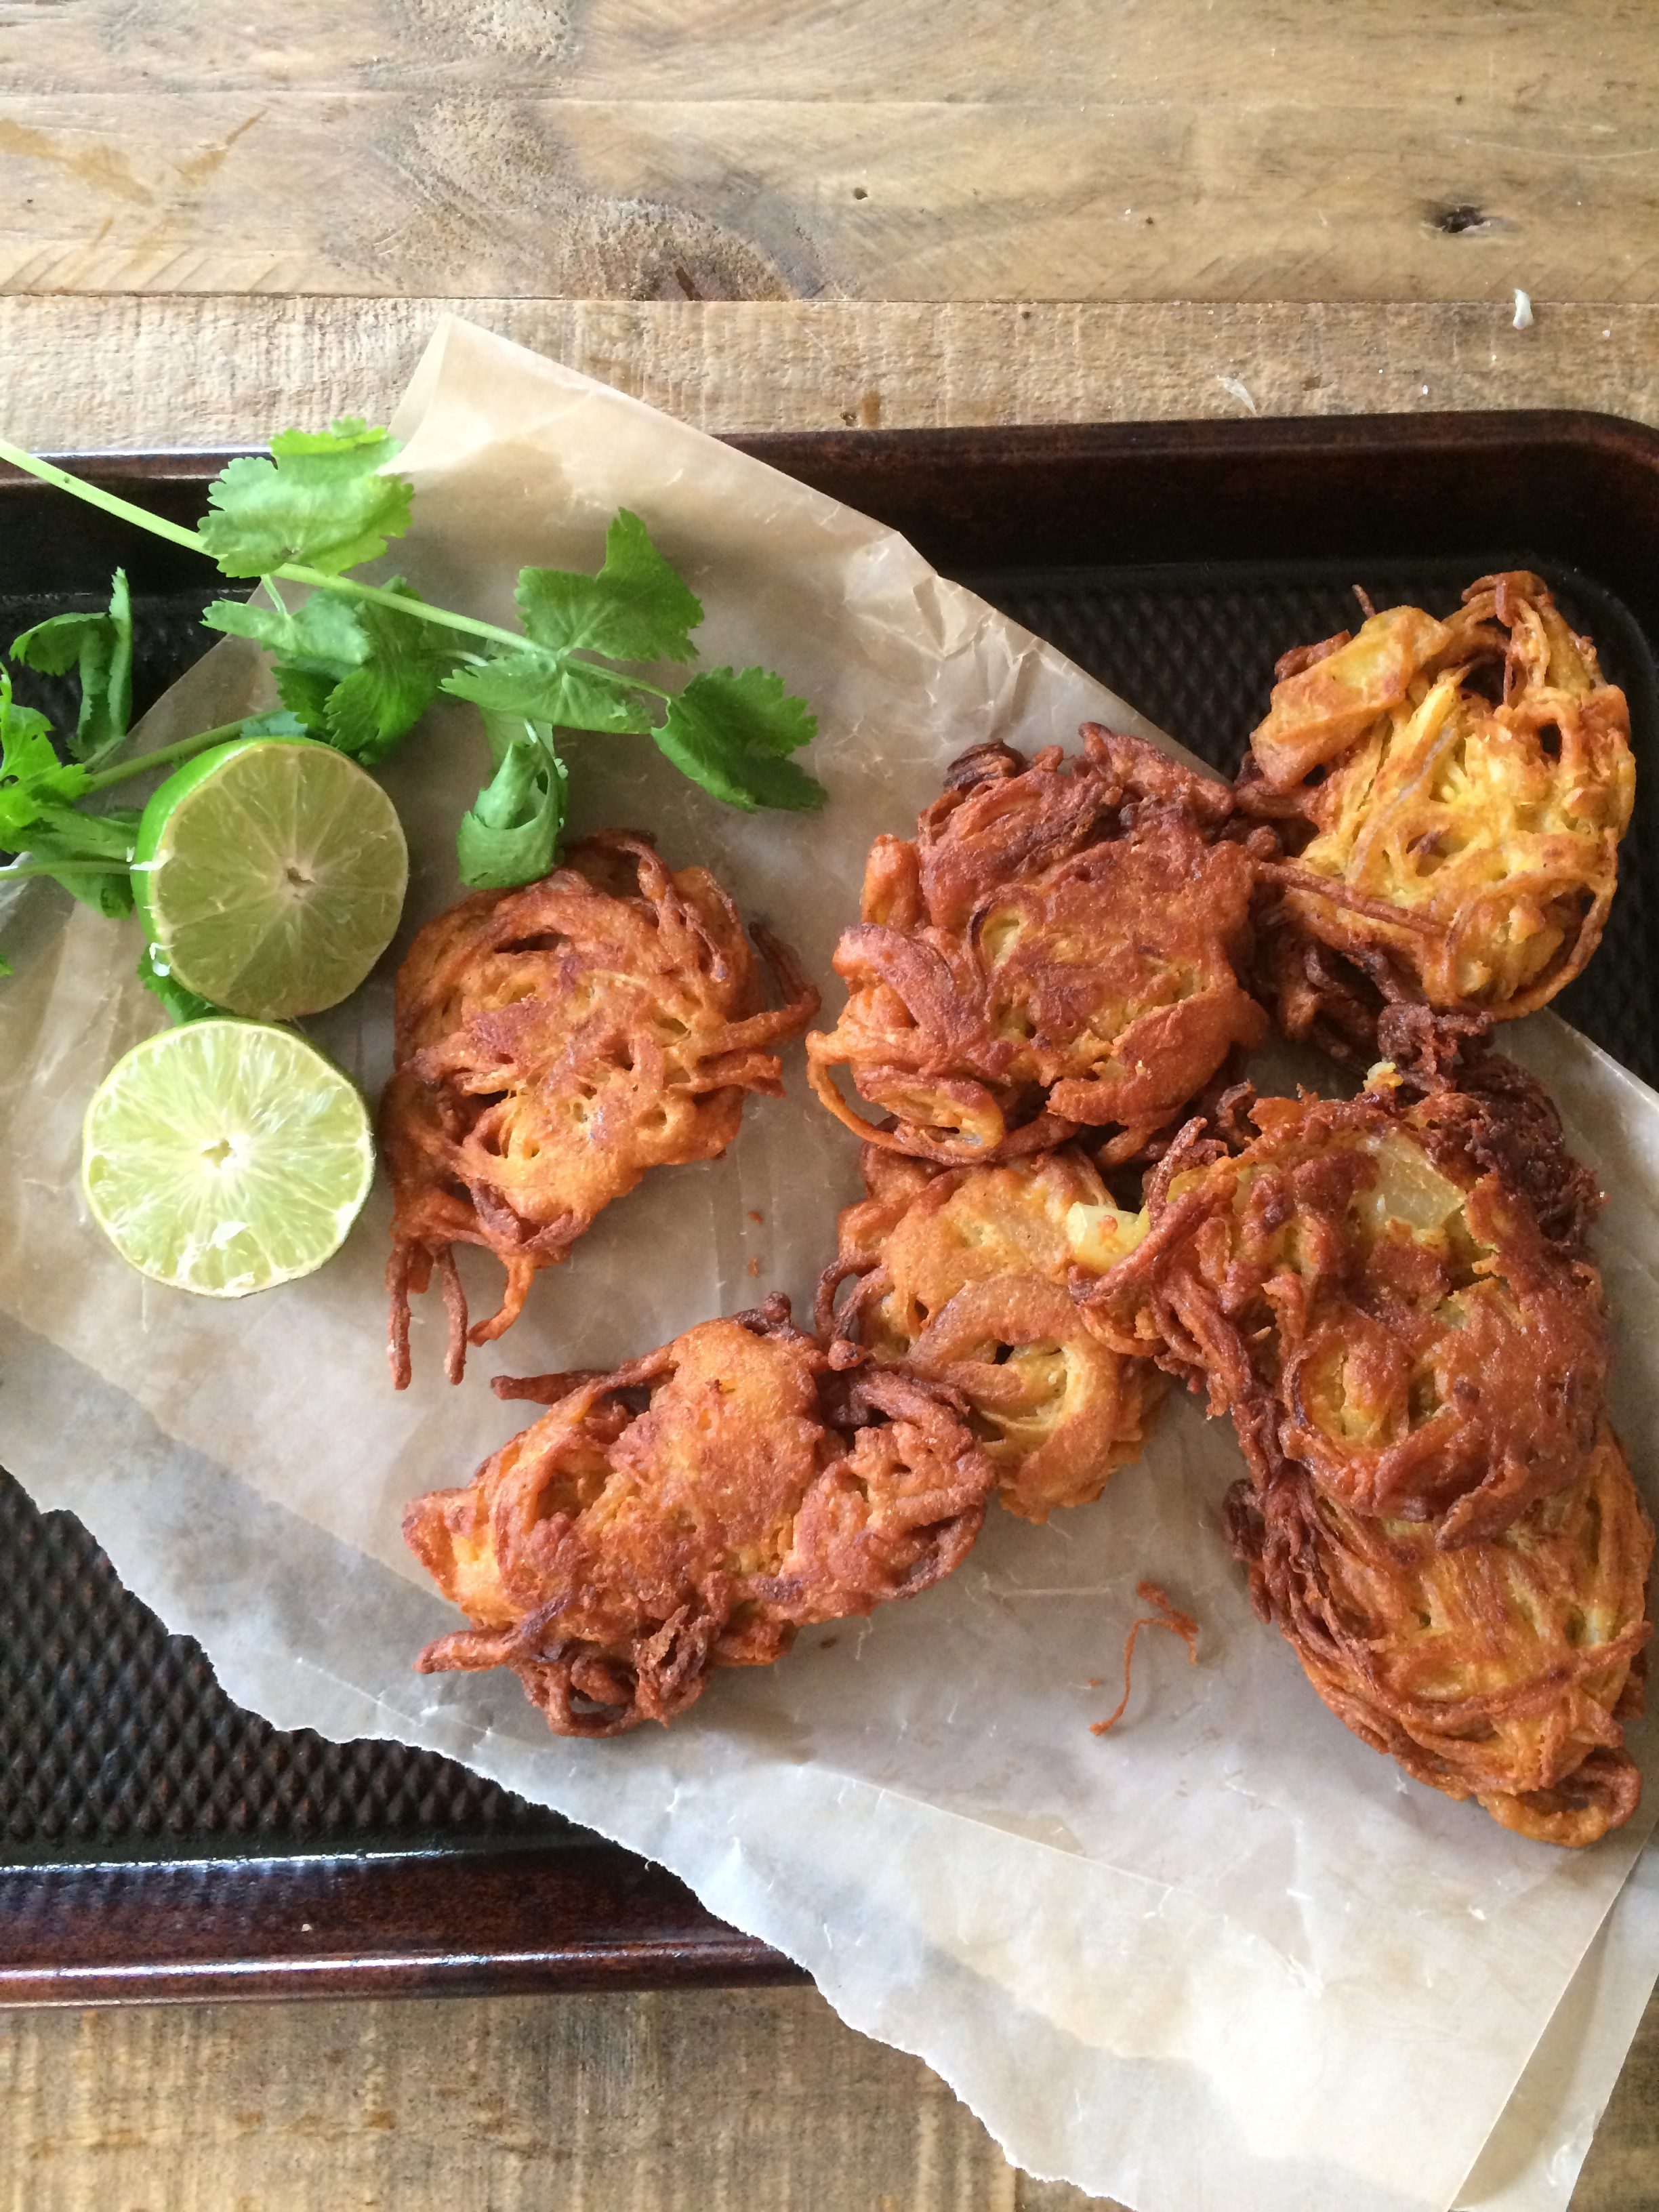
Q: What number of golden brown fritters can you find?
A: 7